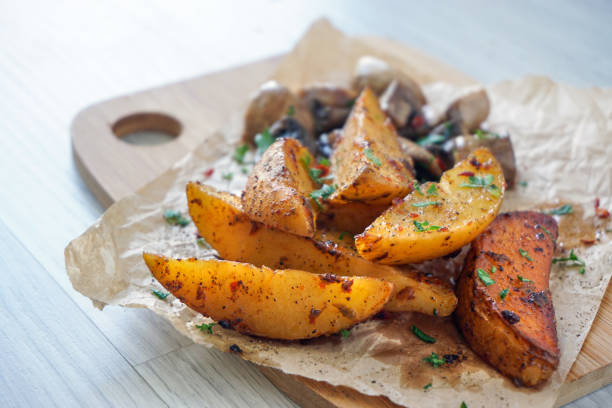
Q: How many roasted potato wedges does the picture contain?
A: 6